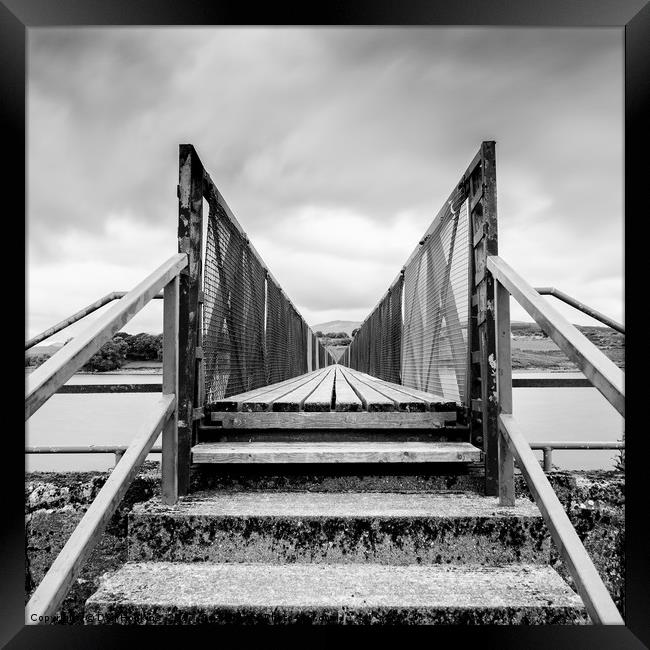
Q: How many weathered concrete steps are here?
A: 2